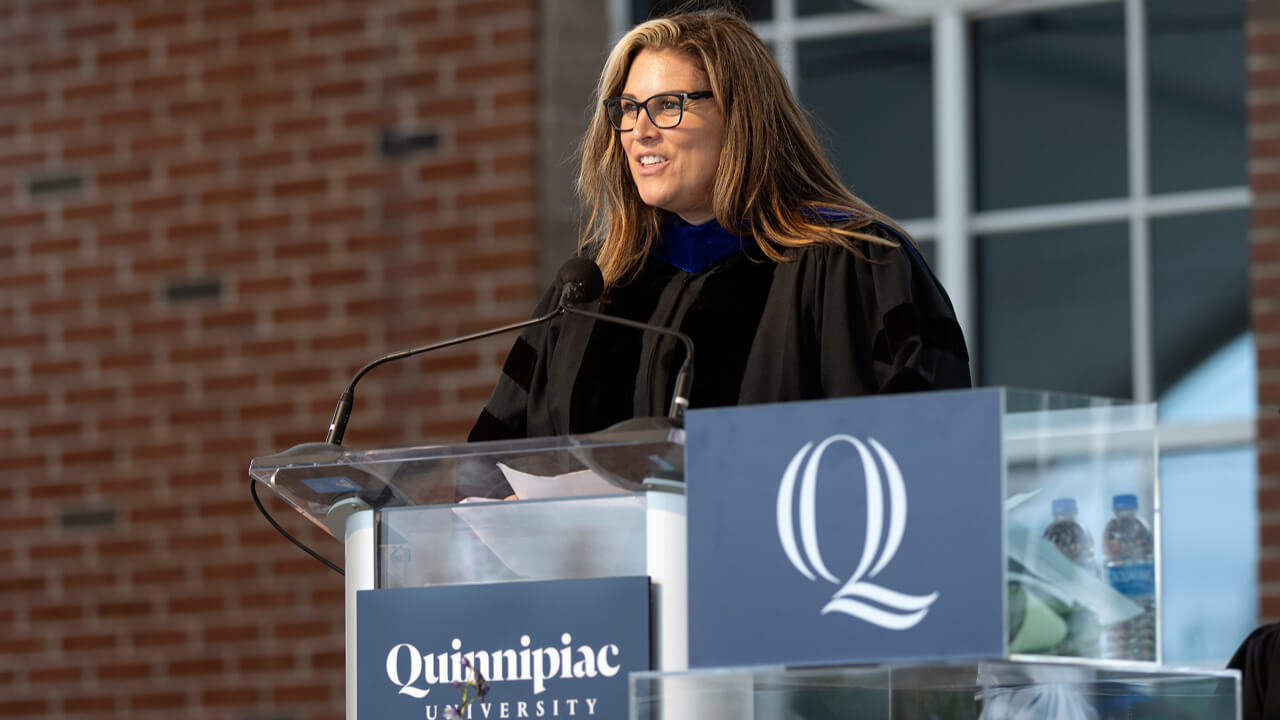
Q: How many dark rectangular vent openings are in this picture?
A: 4